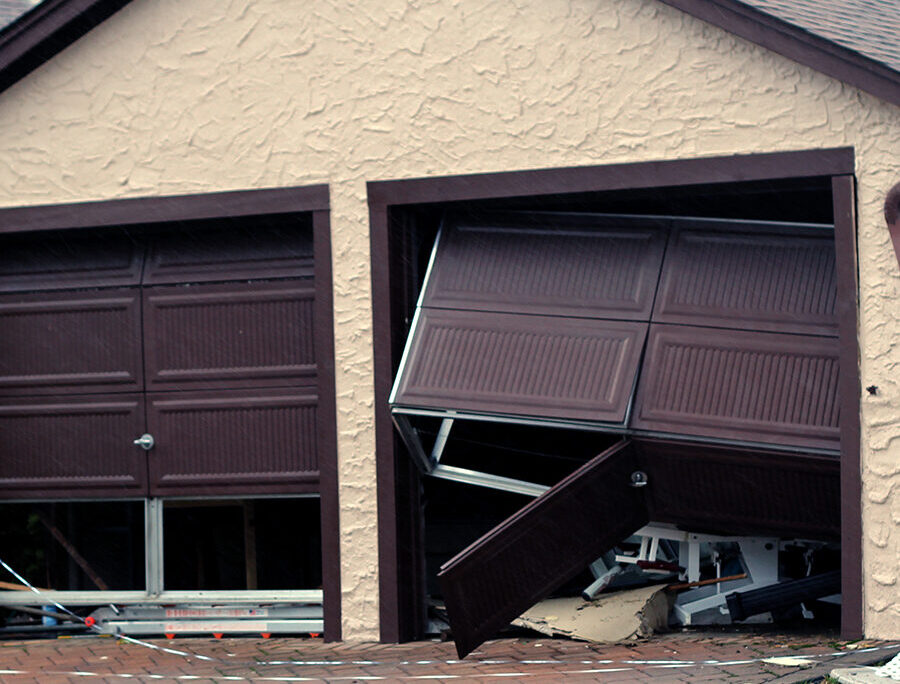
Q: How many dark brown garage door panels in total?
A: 12